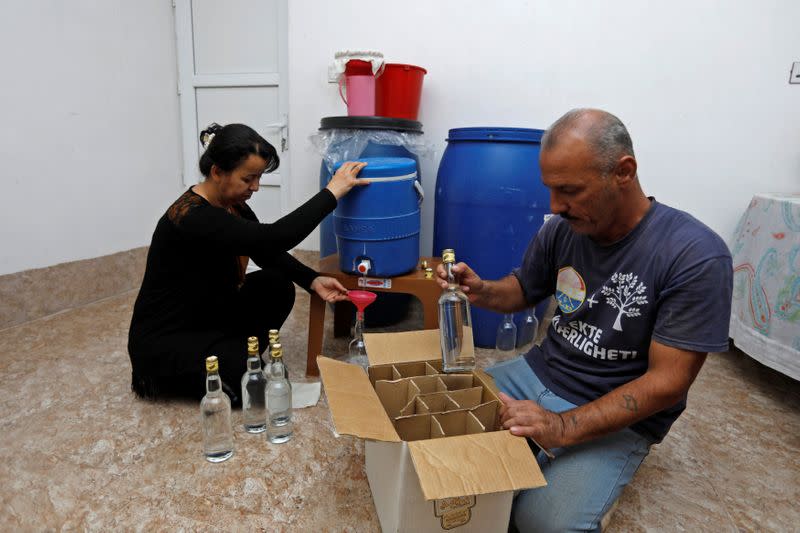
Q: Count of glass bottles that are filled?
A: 5